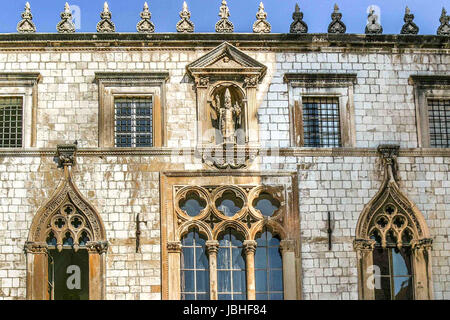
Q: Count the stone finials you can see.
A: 12